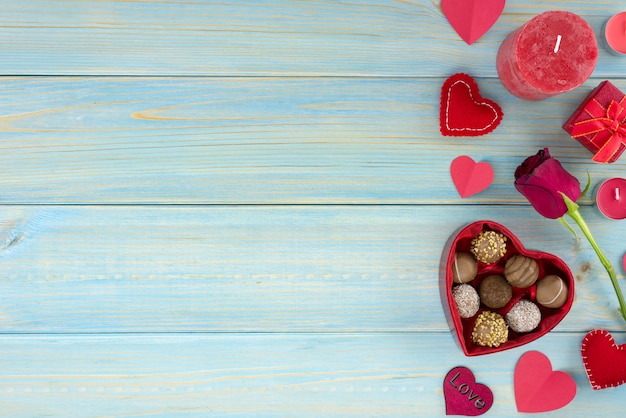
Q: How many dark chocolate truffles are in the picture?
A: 1